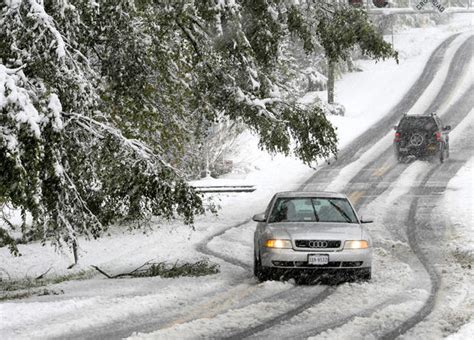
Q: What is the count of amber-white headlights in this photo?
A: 2